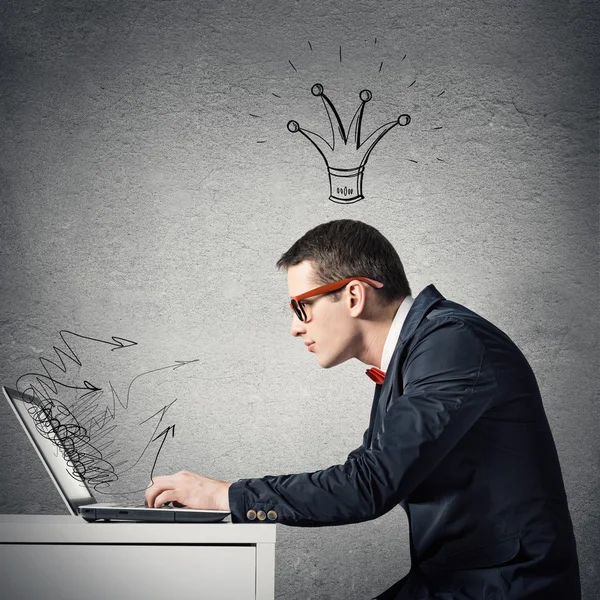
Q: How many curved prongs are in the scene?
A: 4